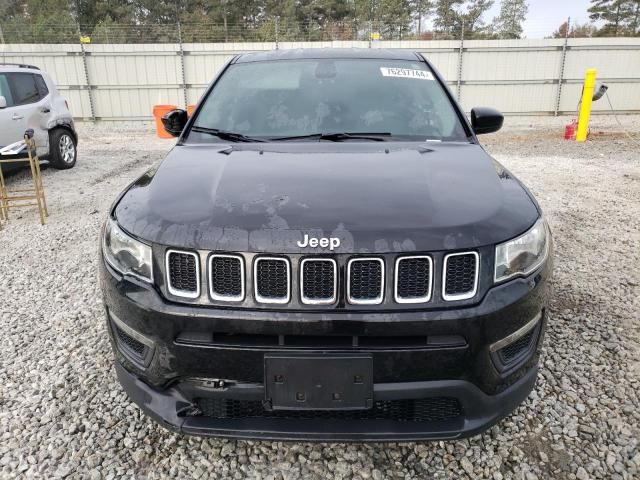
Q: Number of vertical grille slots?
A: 7